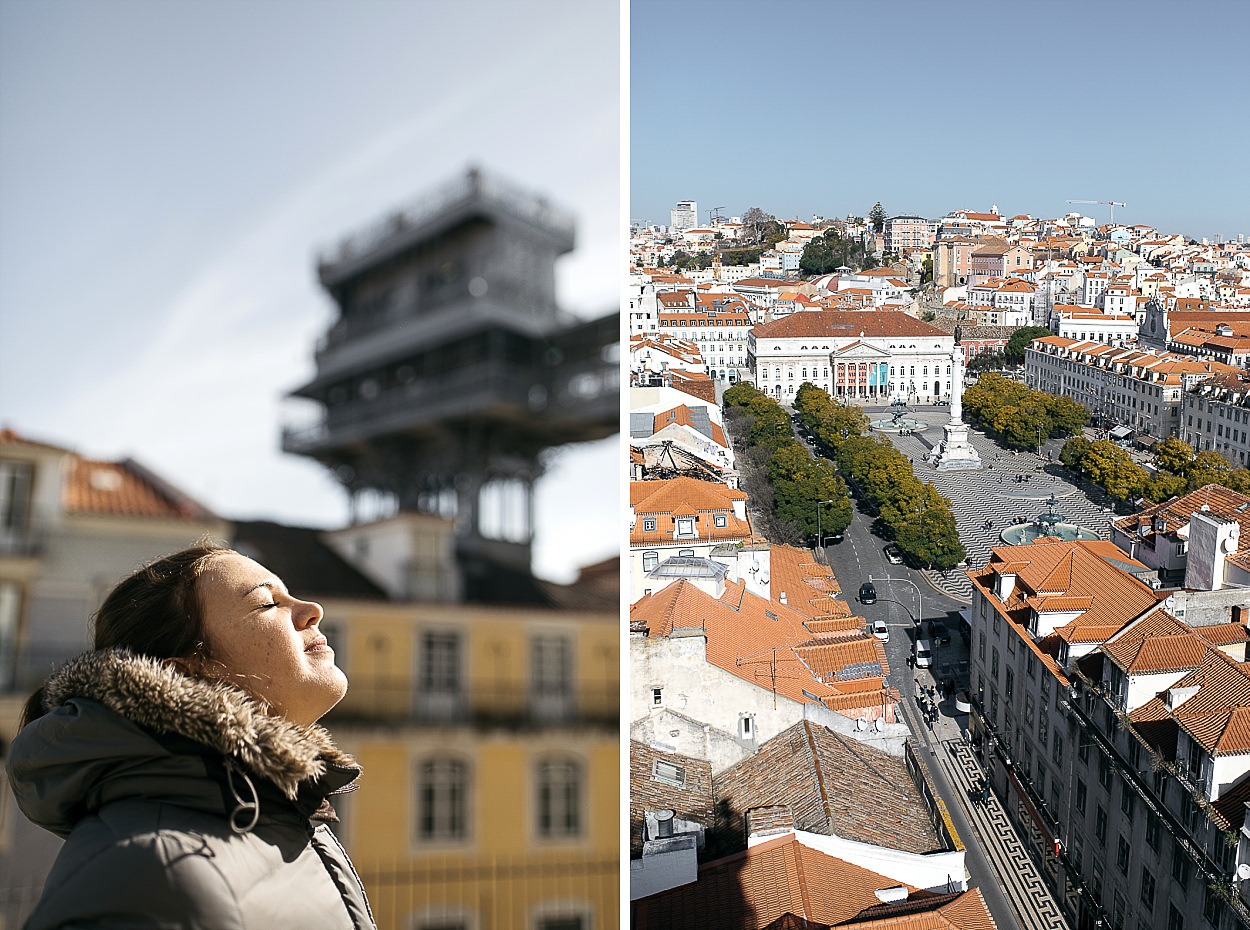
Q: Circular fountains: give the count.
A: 2